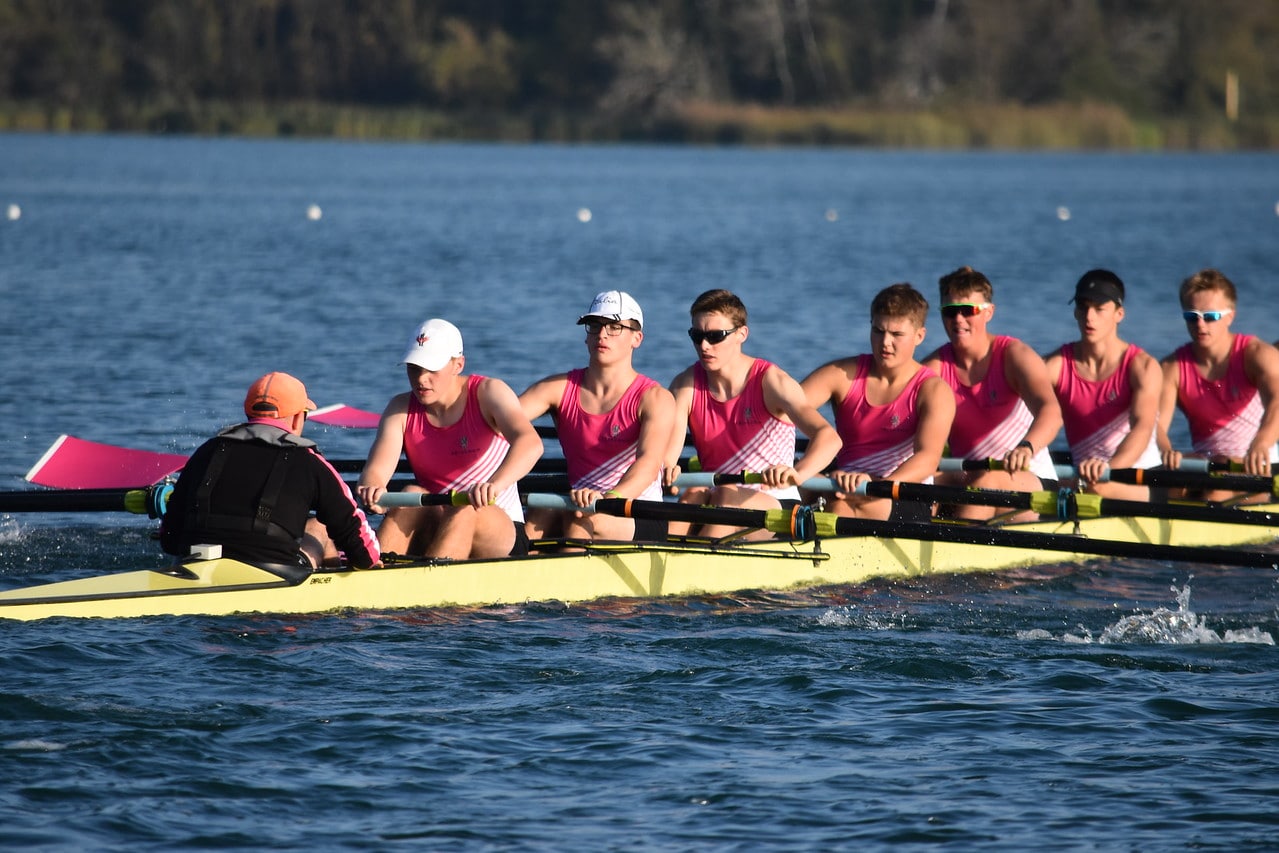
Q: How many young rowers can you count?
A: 7